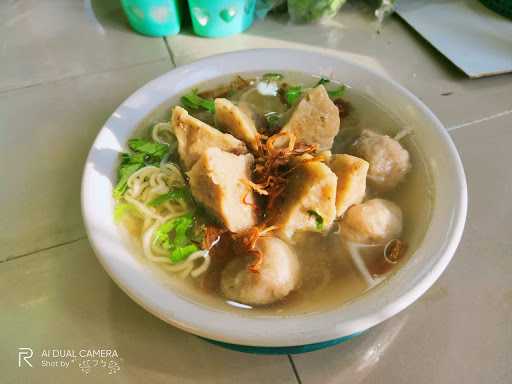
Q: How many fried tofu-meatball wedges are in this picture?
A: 6